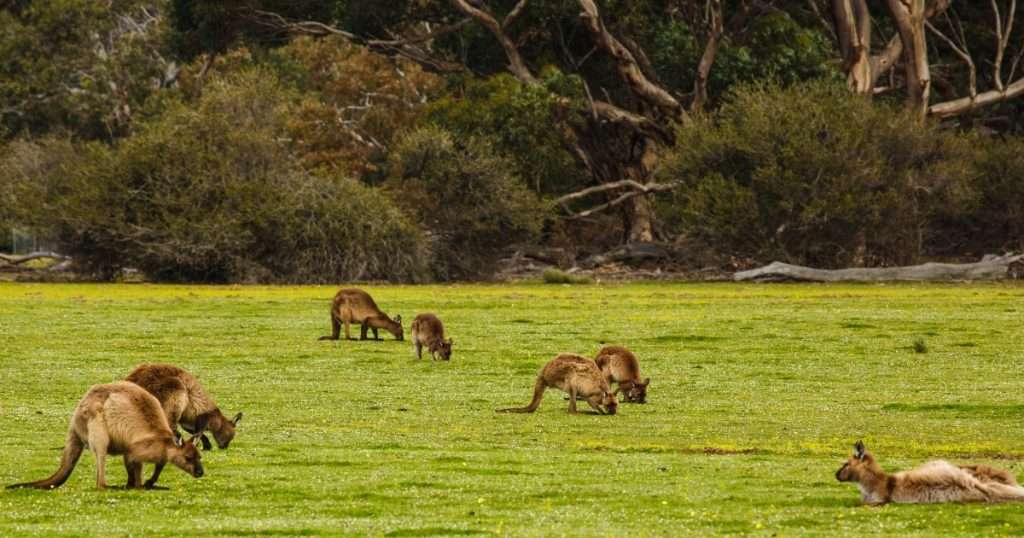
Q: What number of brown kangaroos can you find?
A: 7